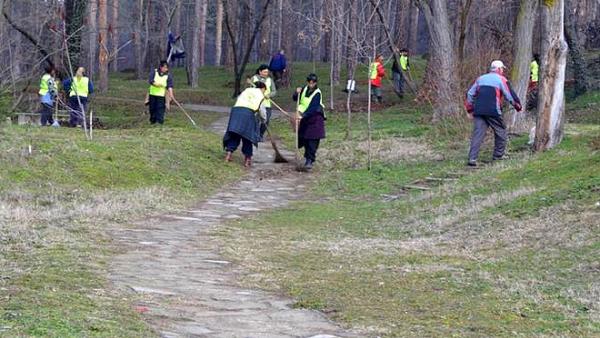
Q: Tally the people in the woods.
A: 11